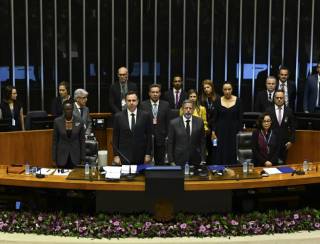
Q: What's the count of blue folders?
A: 3